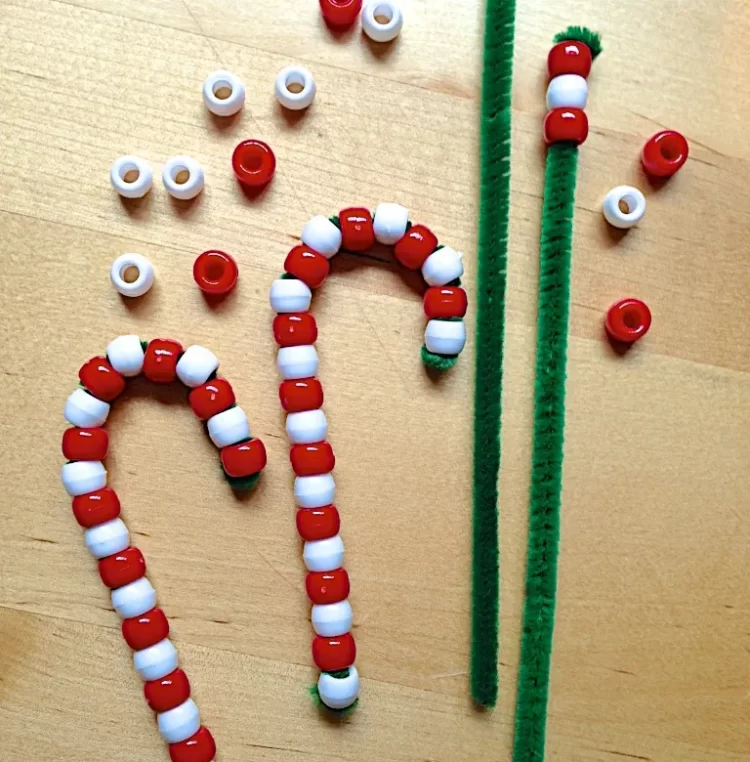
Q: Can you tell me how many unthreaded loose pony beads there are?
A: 12